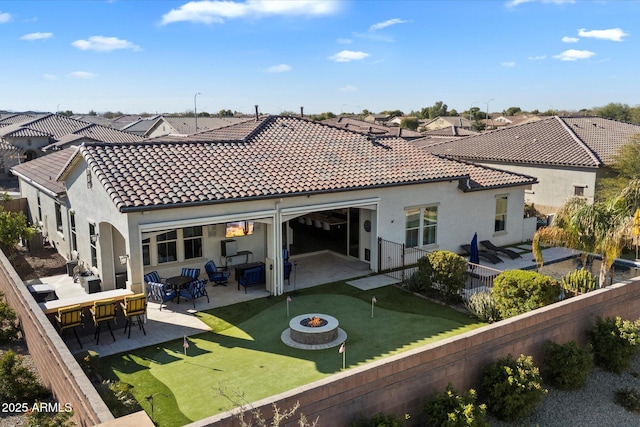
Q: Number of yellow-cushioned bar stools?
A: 3